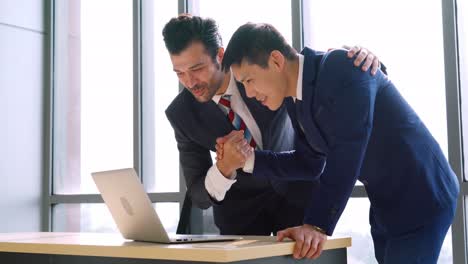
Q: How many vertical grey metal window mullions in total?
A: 5